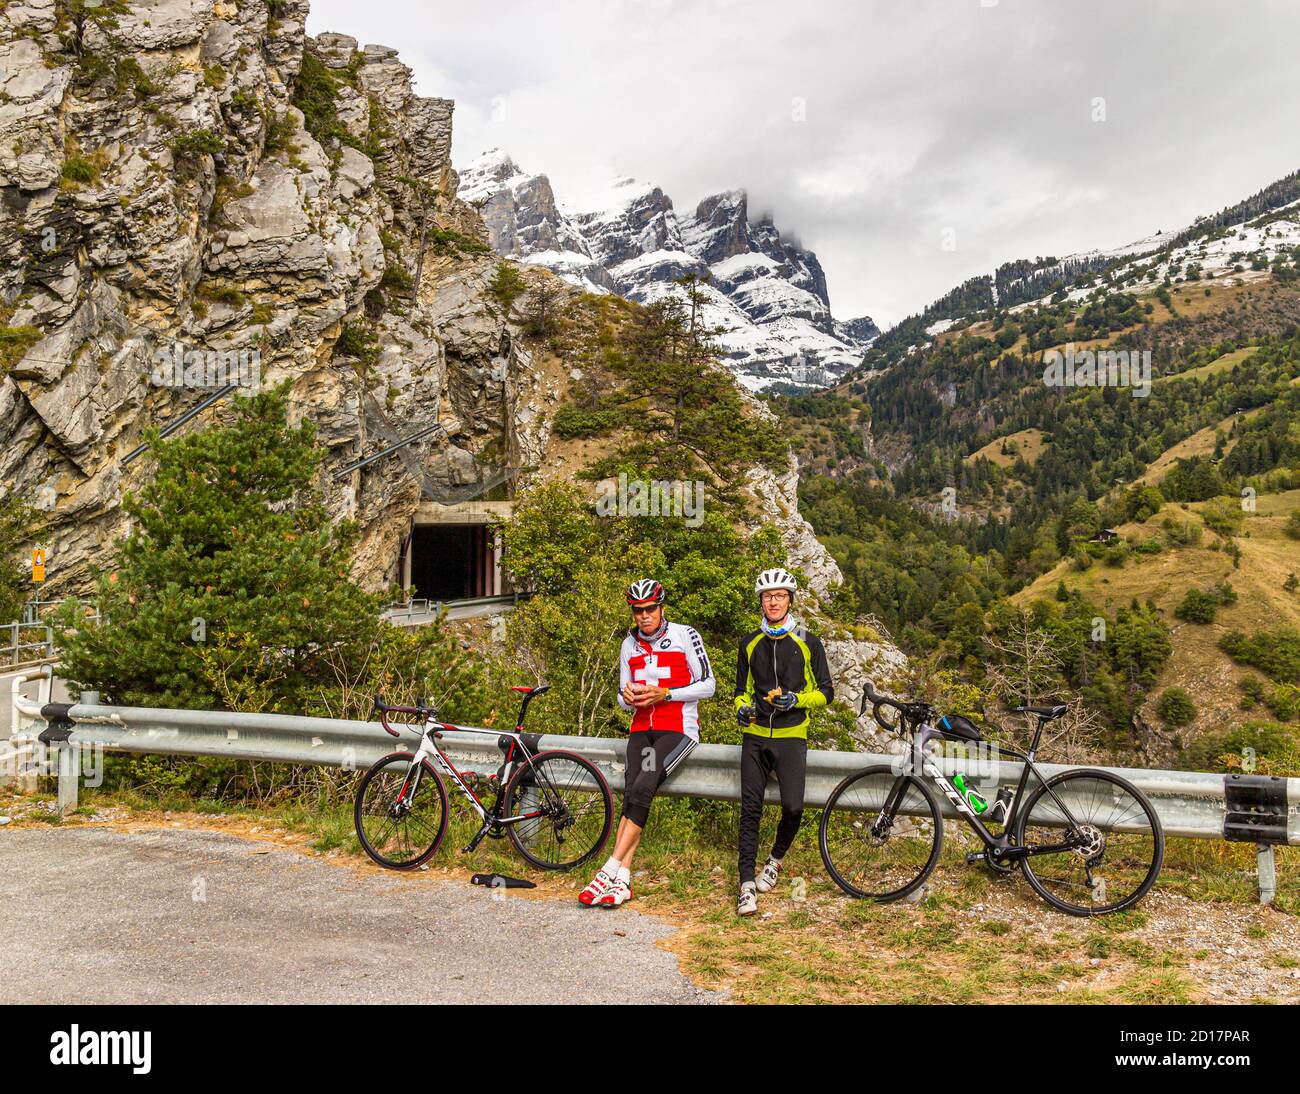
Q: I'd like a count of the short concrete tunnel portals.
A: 1